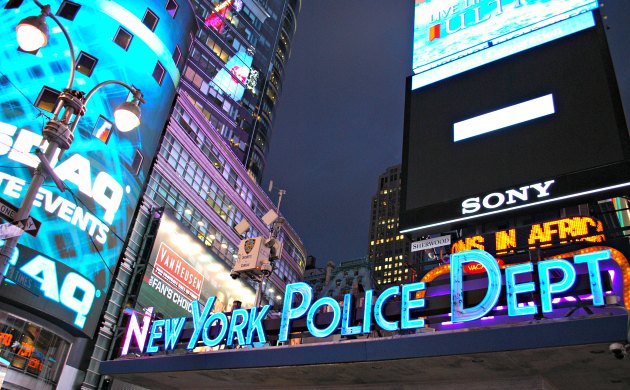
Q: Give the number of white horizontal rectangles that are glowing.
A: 1